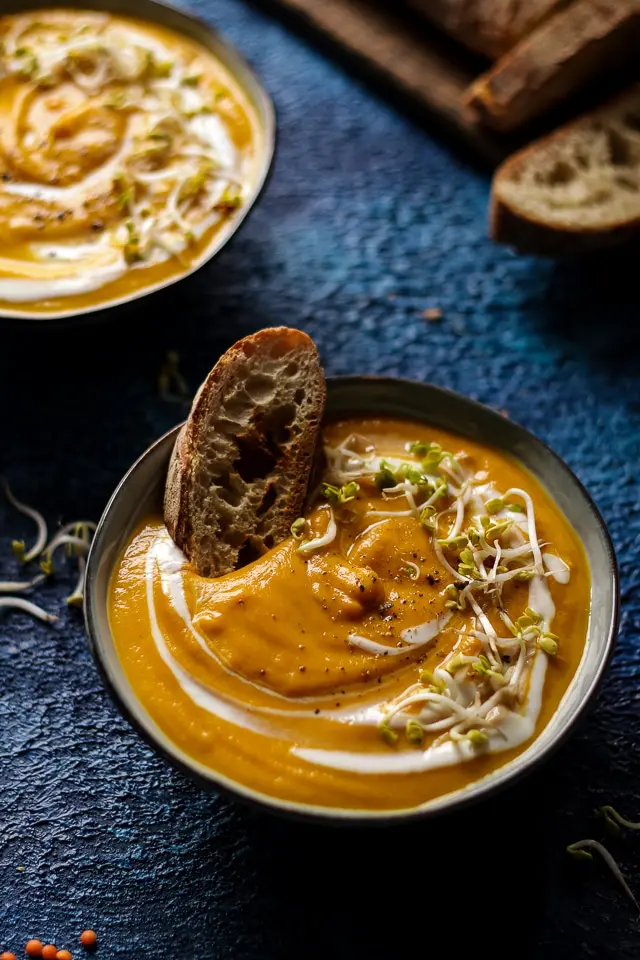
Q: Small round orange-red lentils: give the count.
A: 5